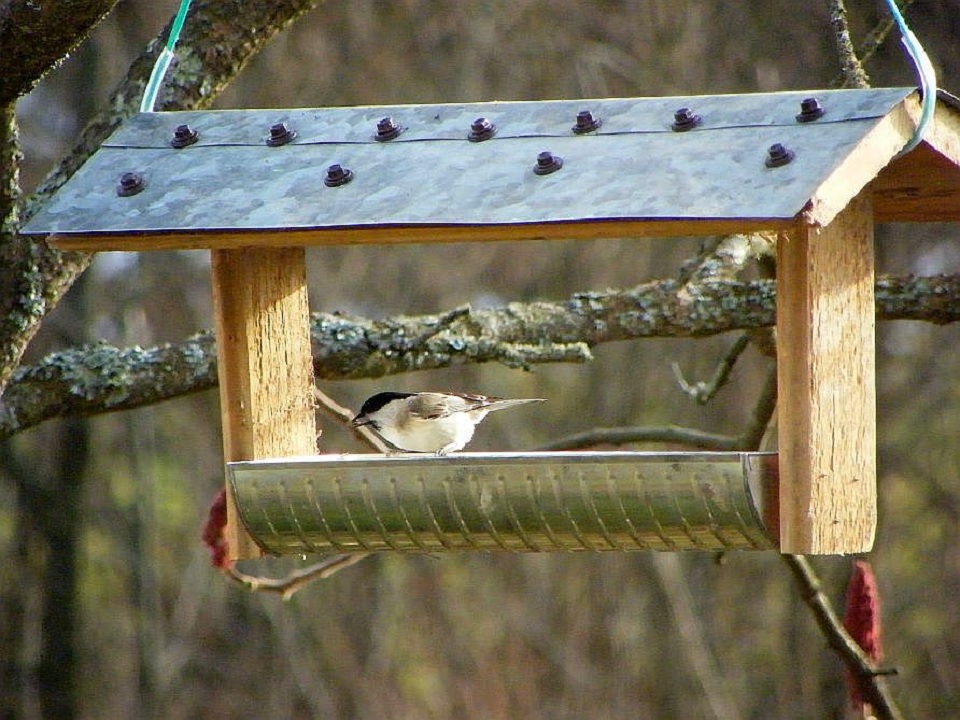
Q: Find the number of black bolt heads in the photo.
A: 11